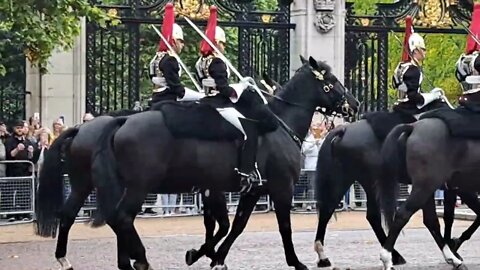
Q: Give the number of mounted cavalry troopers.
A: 4